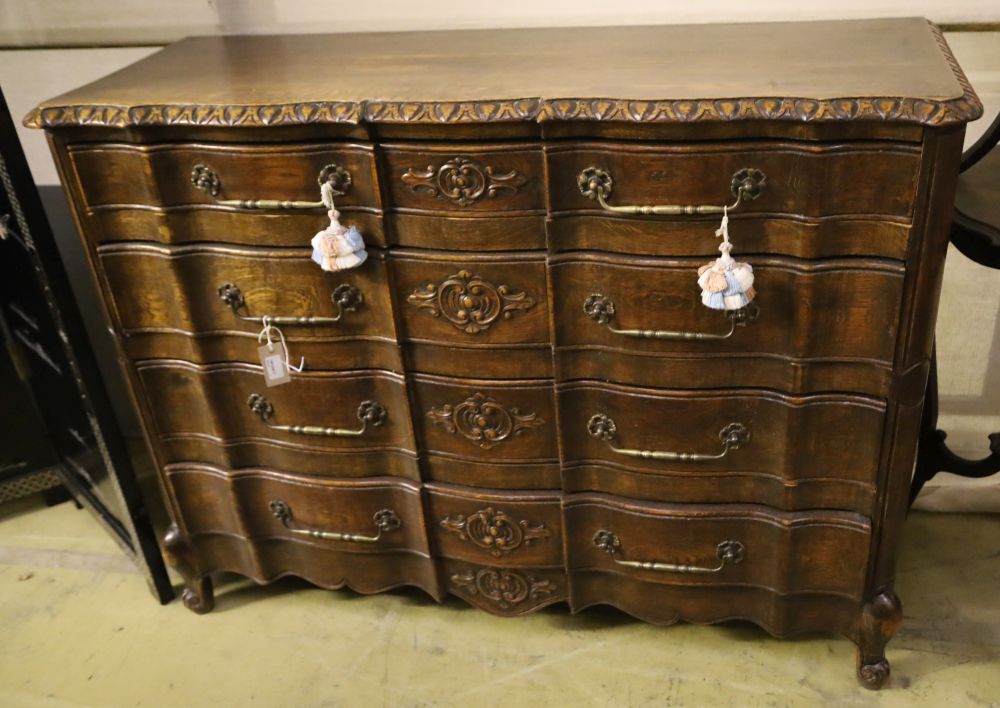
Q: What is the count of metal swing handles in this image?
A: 8